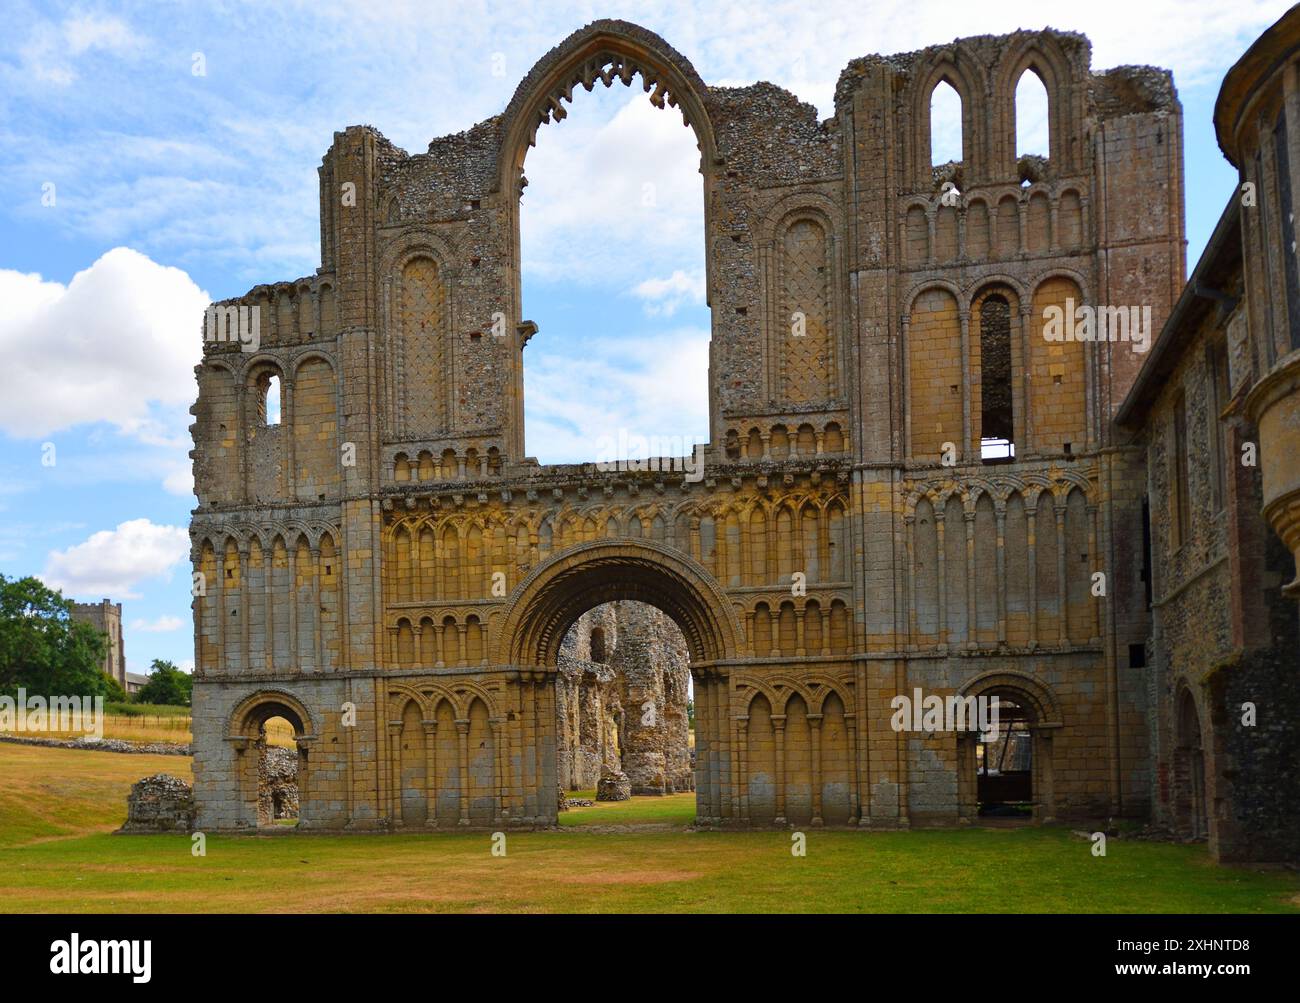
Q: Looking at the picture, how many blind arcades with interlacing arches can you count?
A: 5